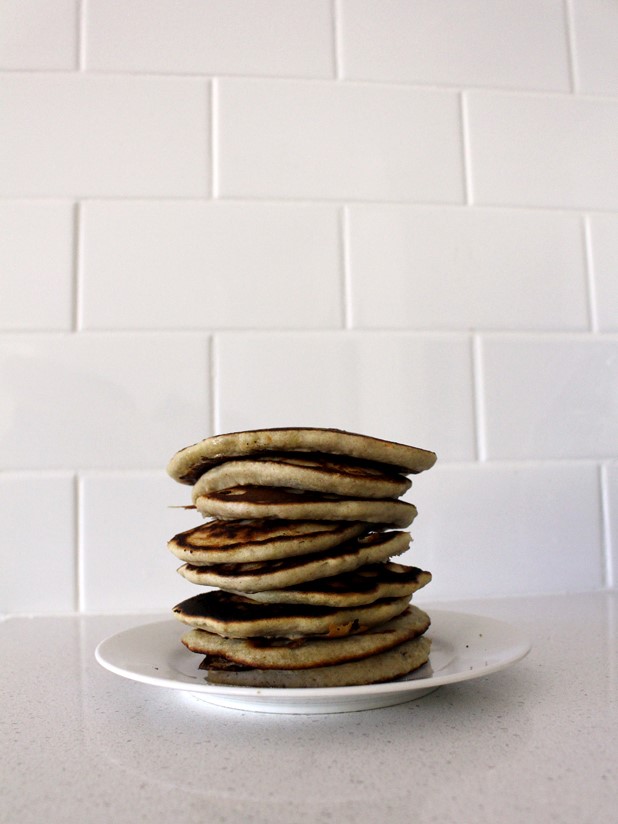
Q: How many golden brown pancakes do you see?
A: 9